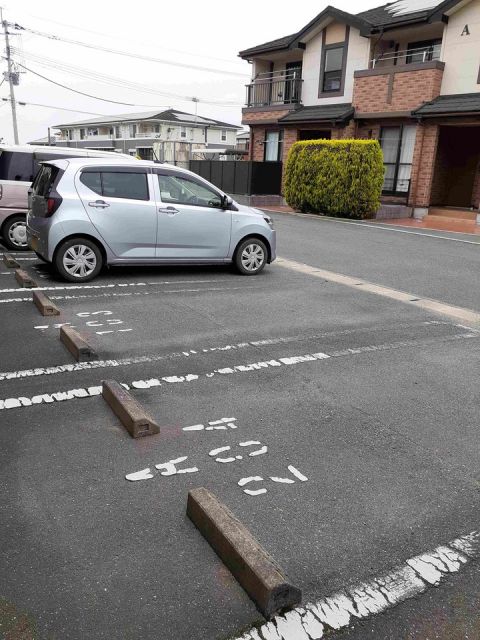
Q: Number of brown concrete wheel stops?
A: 6